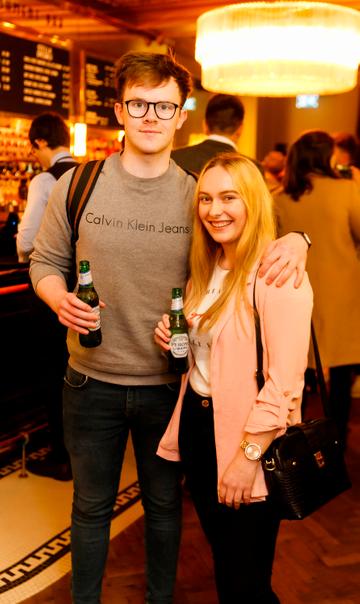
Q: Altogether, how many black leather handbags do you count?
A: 1